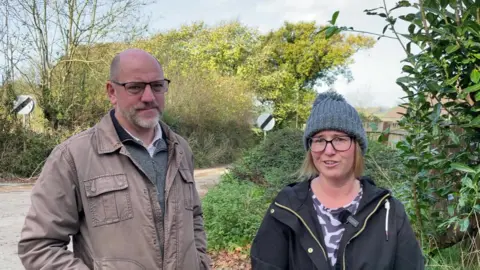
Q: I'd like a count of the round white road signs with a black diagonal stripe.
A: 2